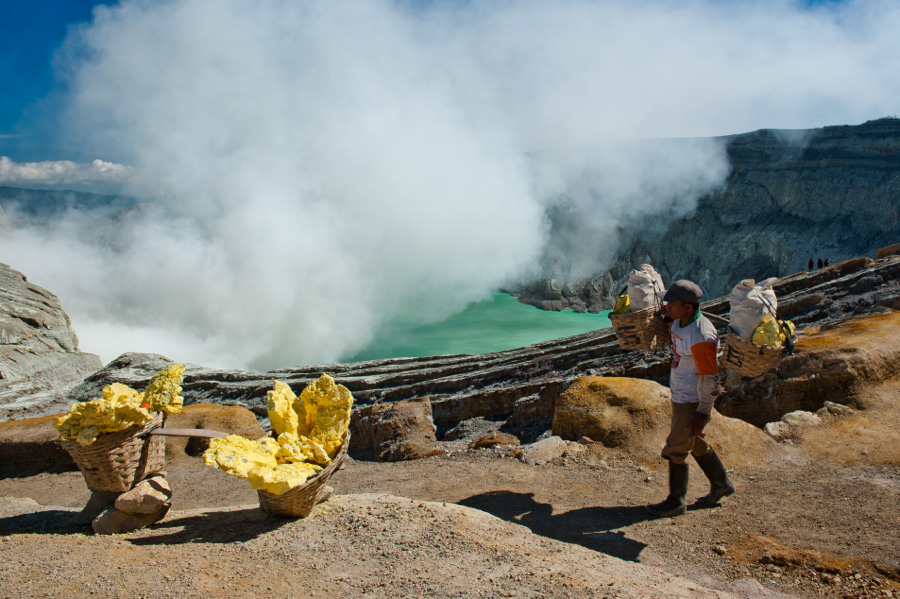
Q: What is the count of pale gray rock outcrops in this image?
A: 1